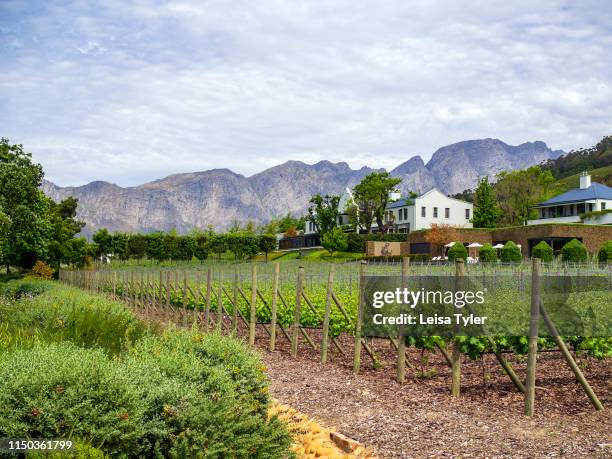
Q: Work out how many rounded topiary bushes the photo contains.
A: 6